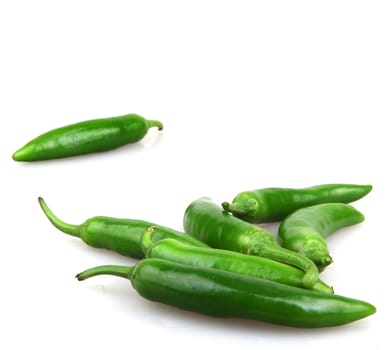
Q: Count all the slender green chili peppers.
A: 7